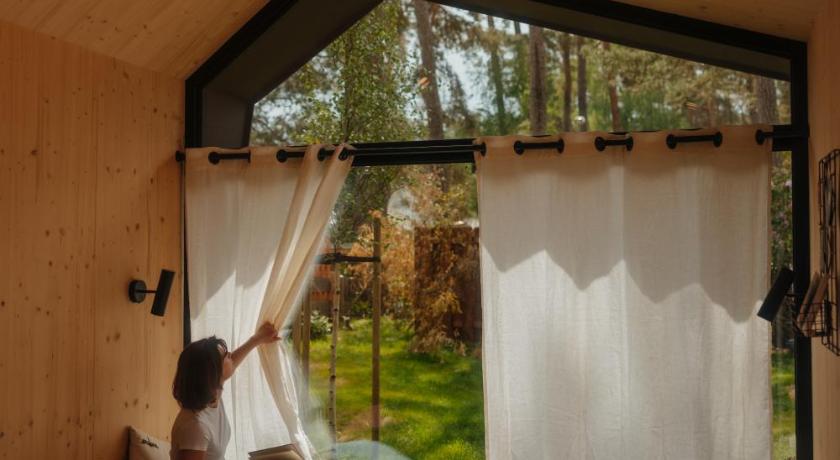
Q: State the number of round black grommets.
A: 13